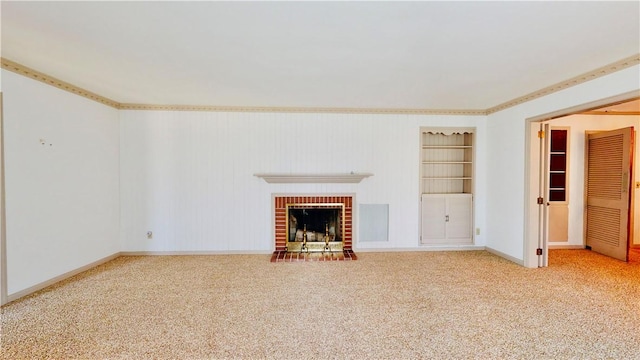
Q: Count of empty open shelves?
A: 4